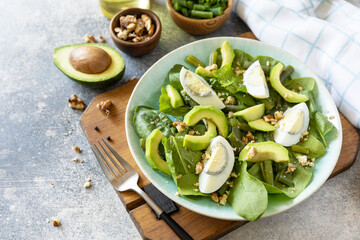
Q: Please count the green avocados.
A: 1